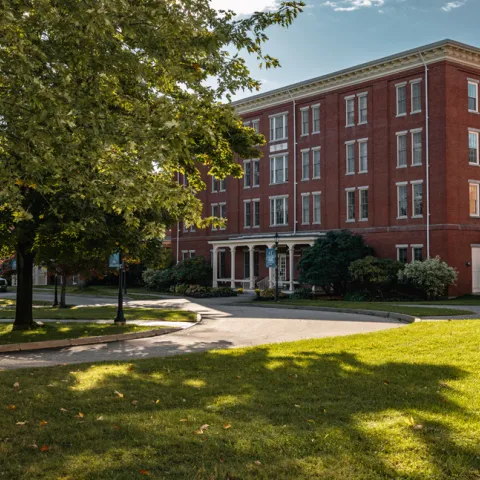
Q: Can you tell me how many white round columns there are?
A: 5